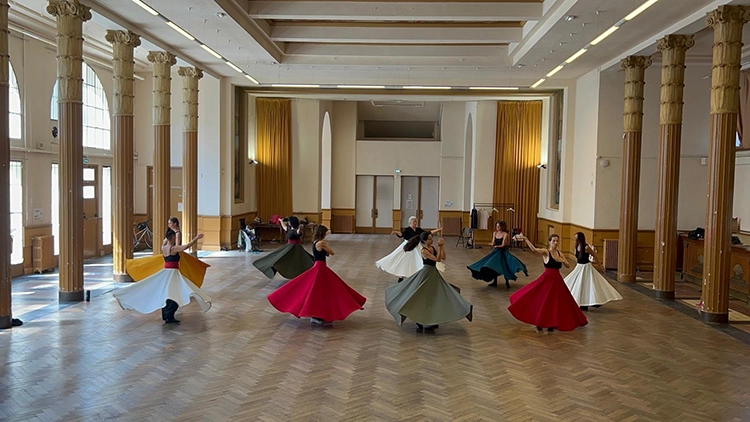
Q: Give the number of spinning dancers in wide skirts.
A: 9